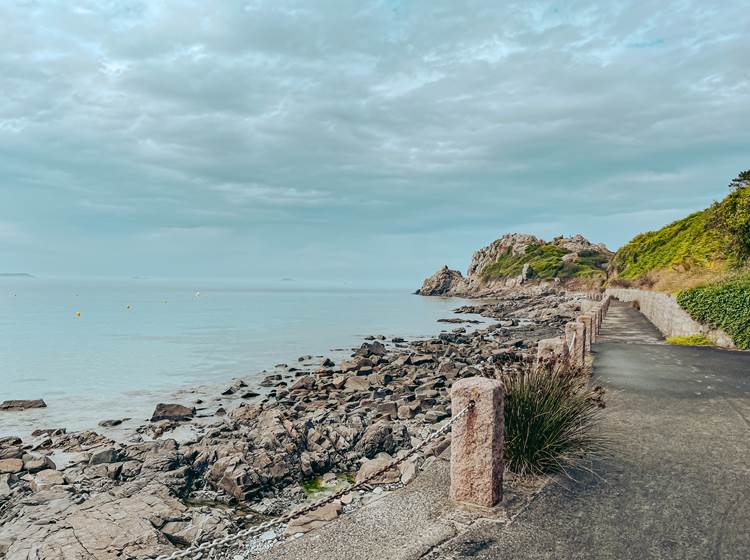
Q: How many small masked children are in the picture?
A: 0